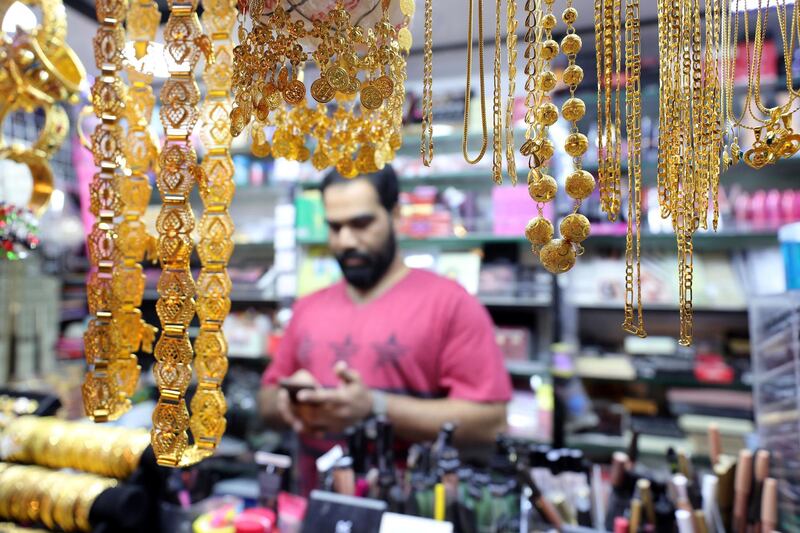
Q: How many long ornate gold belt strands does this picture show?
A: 4